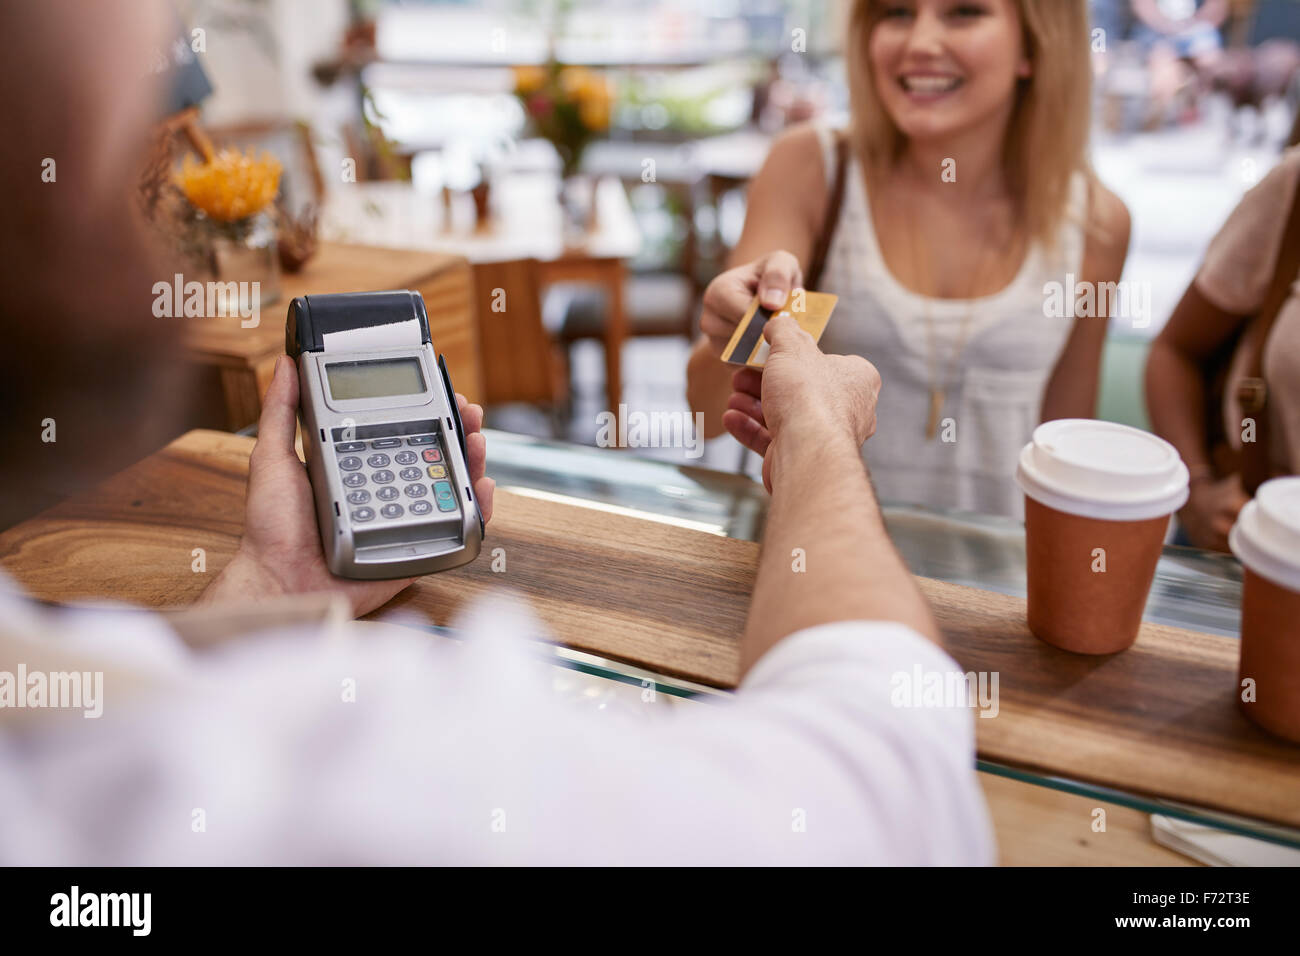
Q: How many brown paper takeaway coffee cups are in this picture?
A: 2